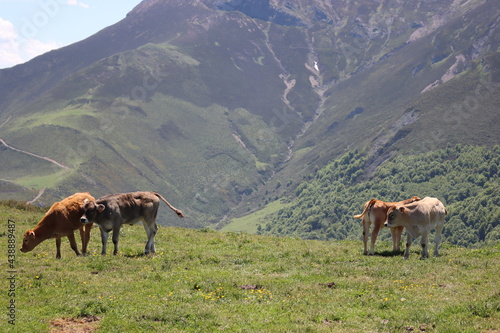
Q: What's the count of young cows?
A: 4